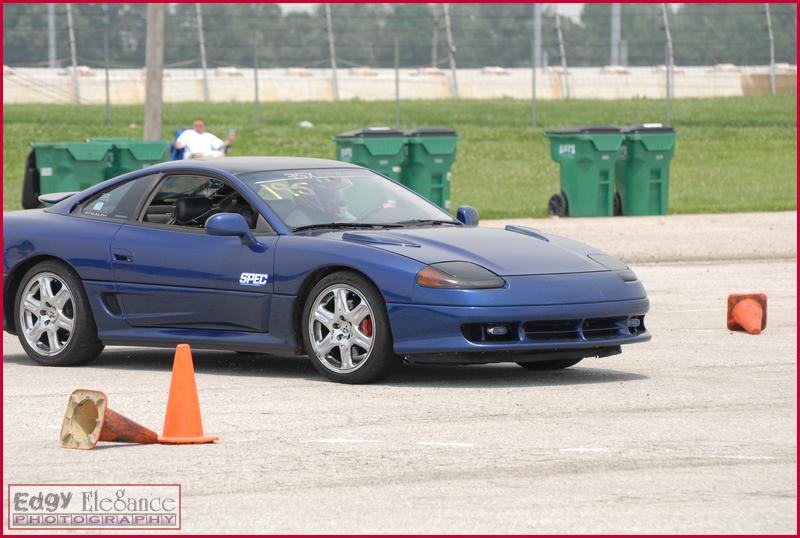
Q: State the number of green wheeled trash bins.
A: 6